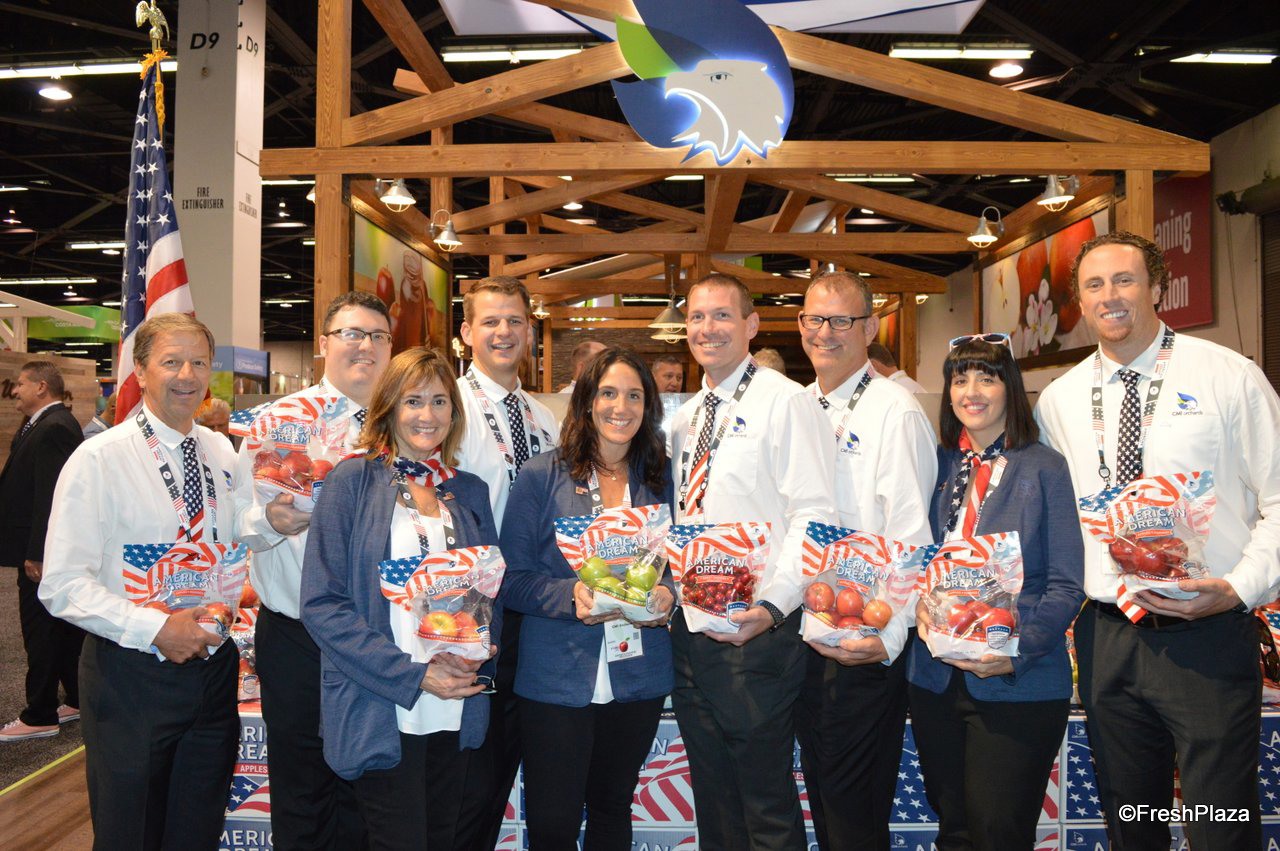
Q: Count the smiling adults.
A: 9